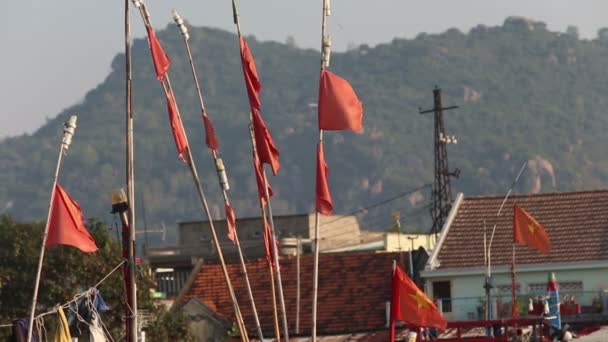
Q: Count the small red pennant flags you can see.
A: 11